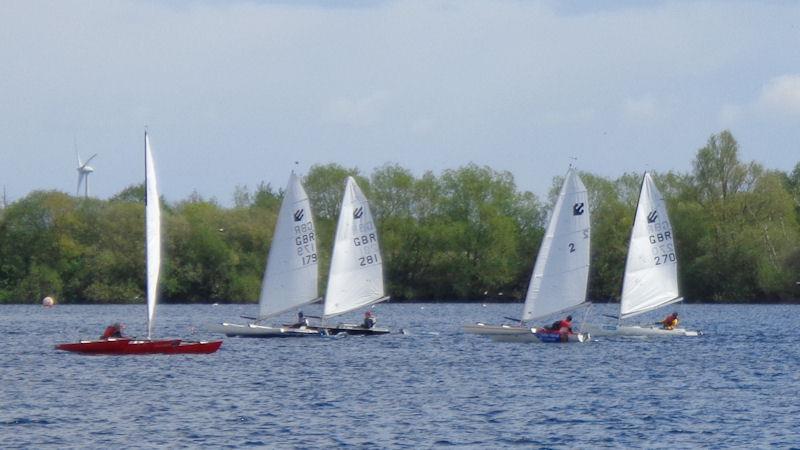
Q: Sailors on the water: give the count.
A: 5